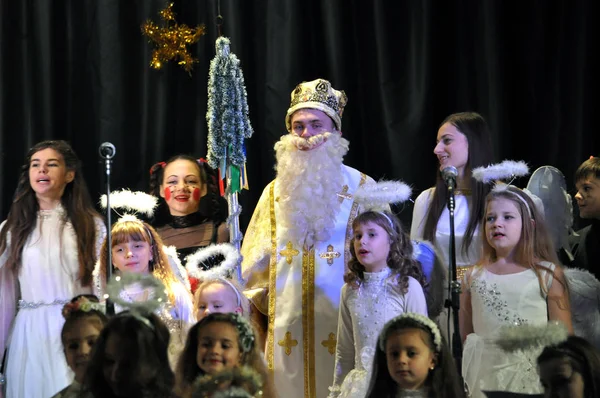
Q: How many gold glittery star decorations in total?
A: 1